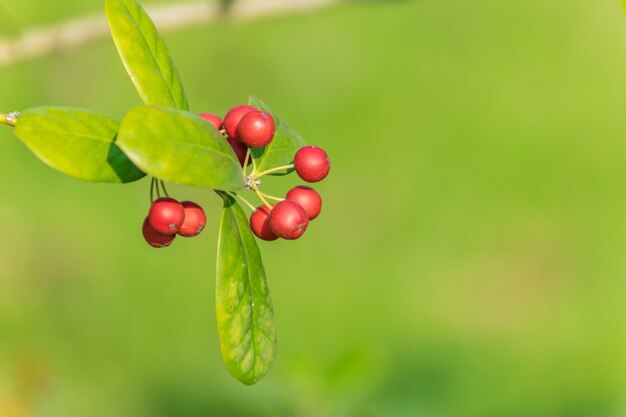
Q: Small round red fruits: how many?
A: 11